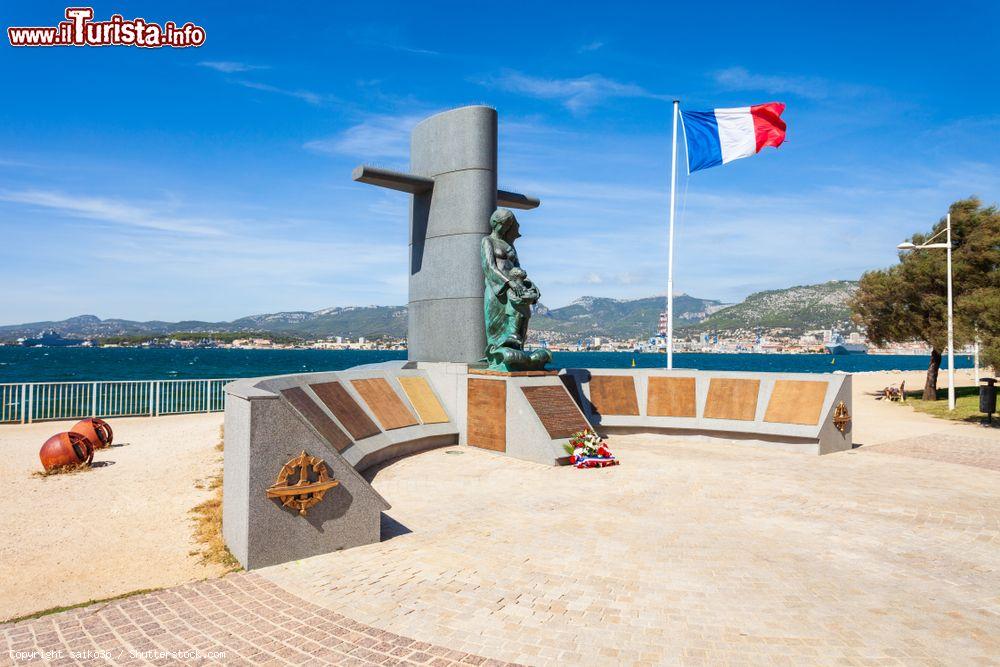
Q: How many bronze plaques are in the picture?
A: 10